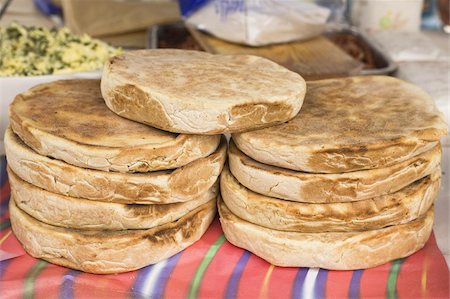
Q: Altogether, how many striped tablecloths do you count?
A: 1